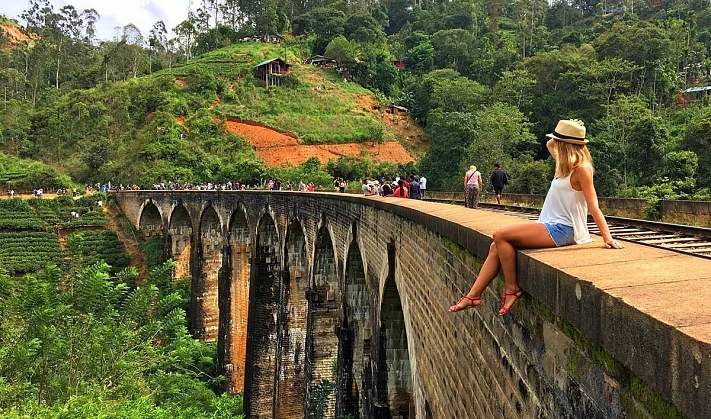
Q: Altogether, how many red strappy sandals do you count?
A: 2